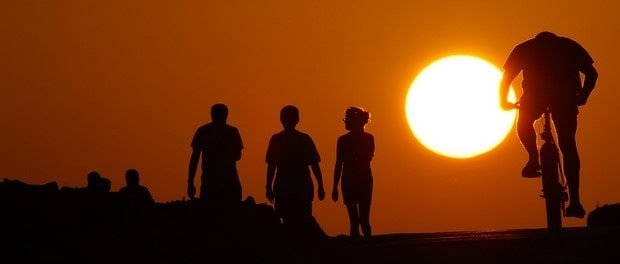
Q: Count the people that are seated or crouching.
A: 2